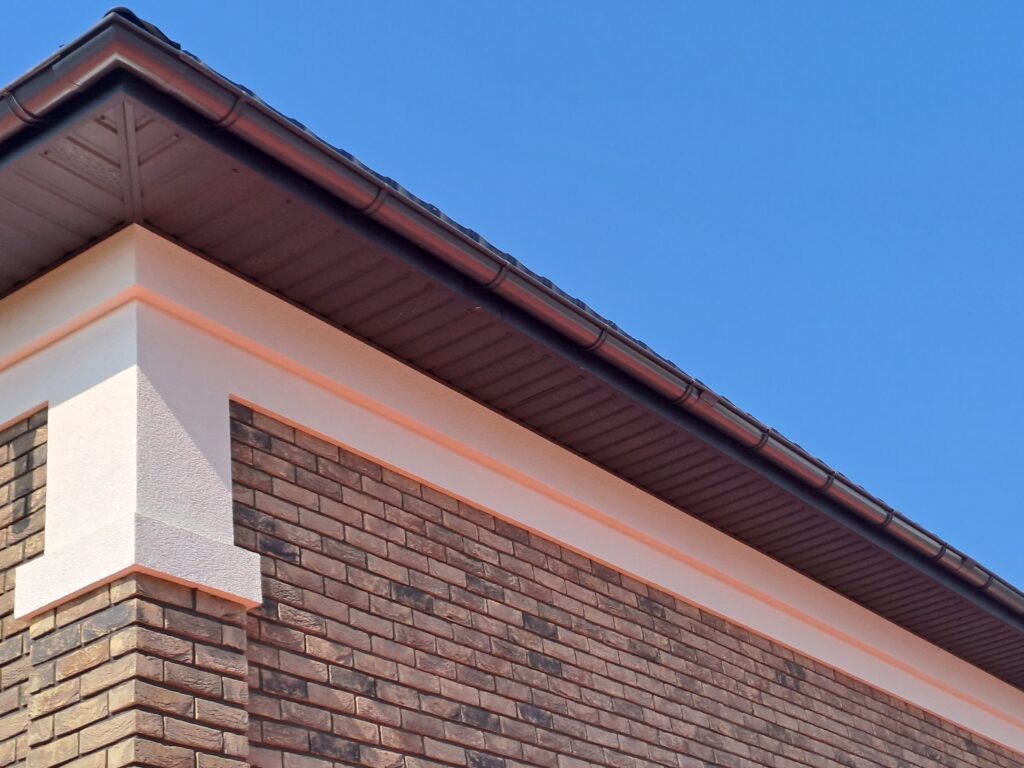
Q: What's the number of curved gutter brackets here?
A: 11